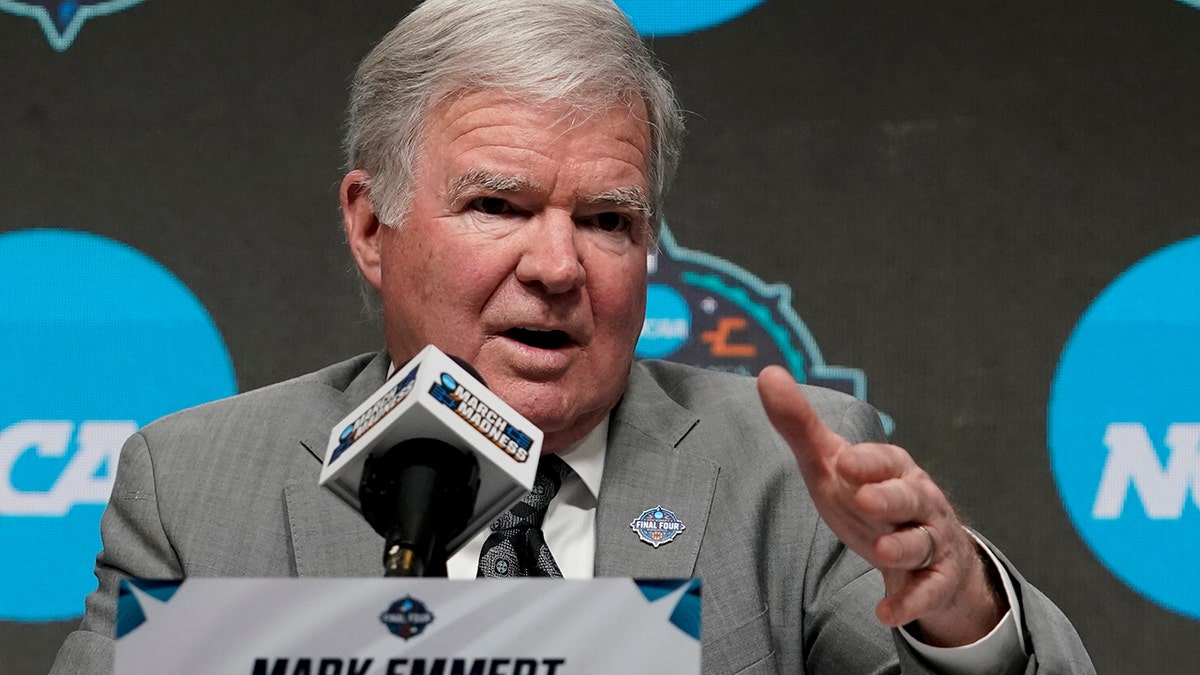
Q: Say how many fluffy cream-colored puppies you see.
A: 0